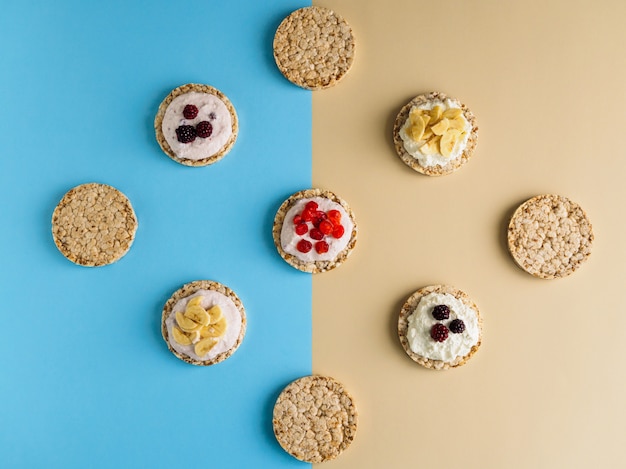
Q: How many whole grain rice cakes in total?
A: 9